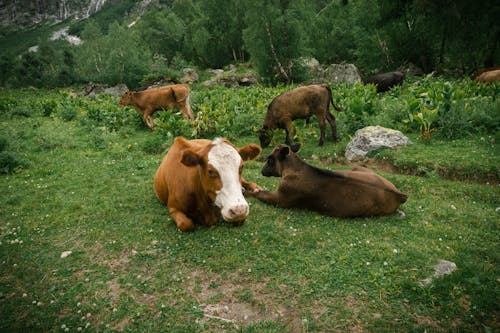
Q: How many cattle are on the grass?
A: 6